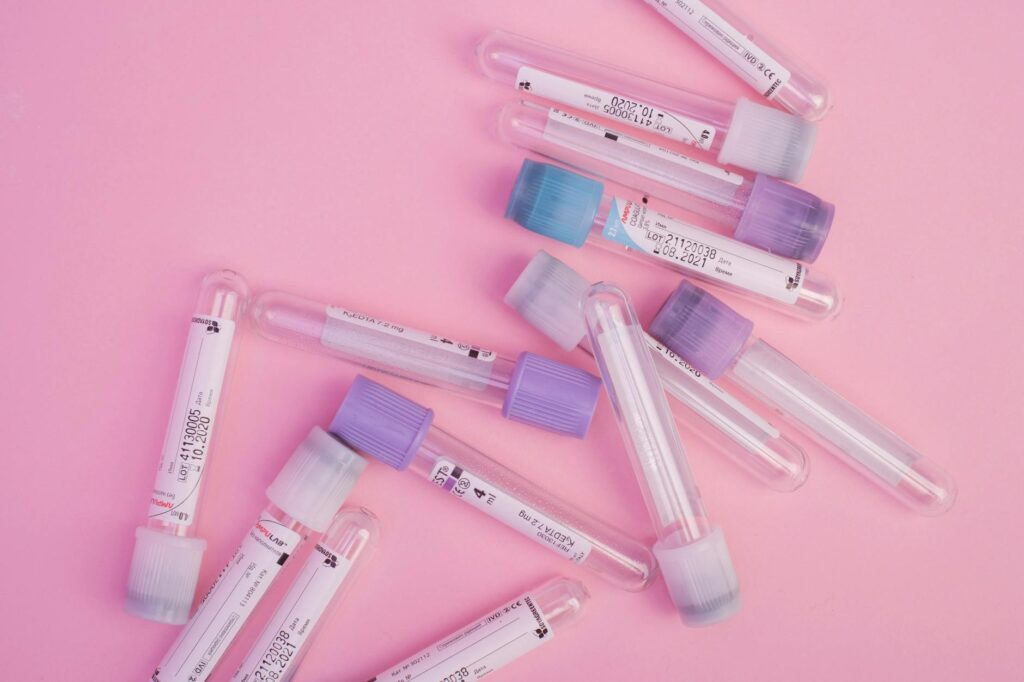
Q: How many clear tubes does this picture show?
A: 13